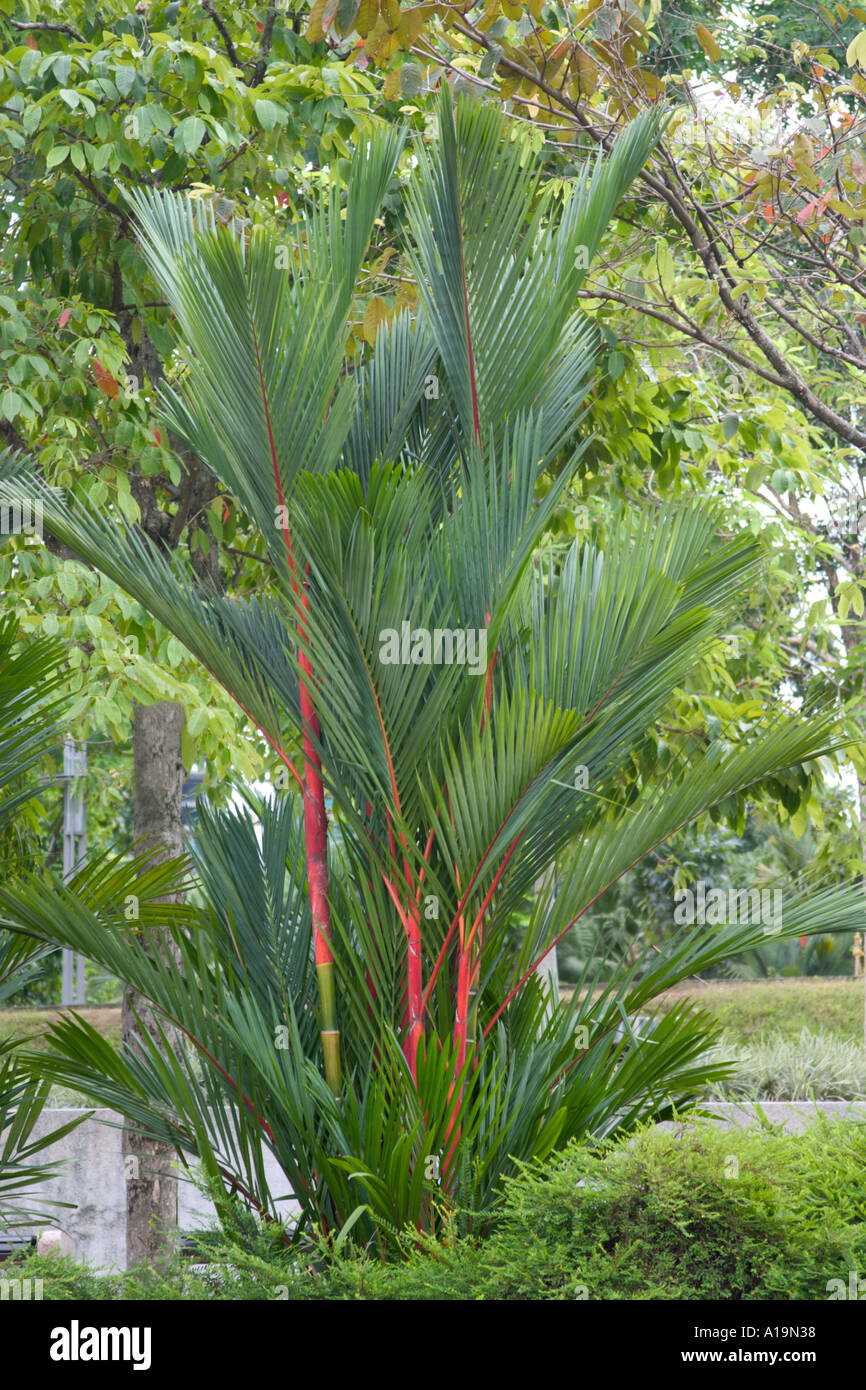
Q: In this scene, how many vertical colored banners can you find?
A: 0